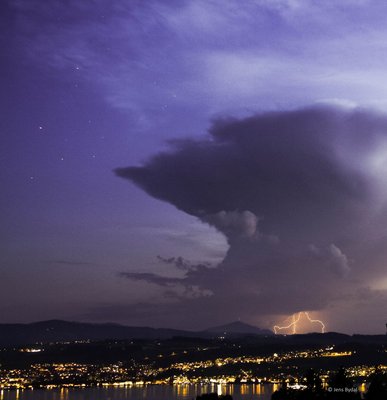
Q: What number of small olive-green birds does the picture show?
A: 0